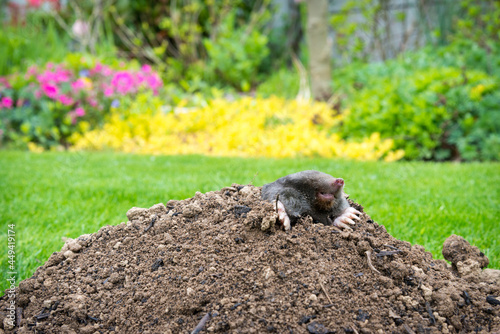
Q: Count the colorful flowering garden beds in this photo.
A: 2